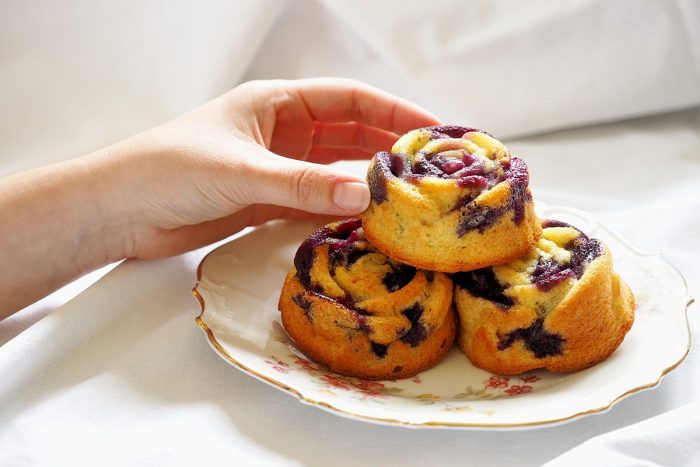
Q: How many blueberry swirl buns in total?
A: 3